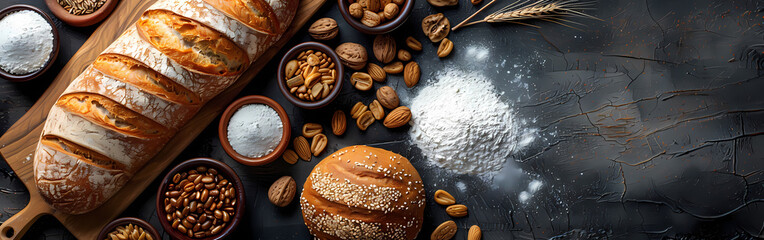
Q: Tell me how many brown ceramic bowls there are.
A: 7